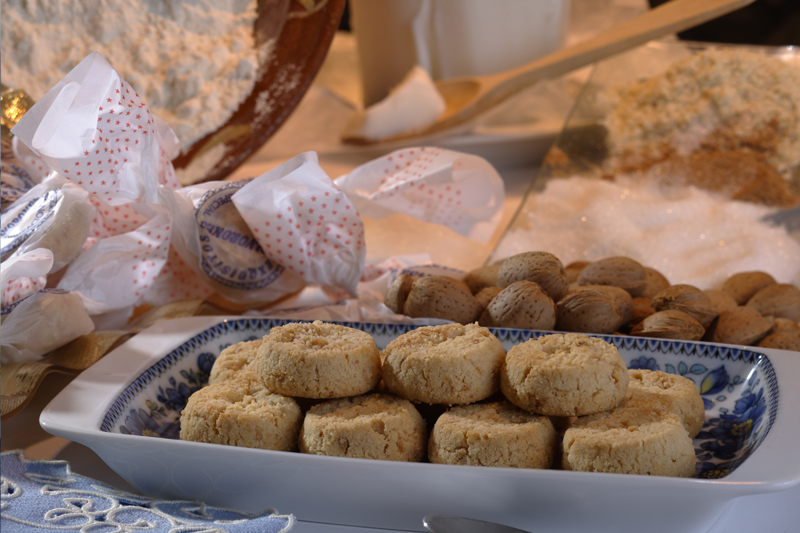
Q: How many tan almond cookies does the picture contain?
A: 9